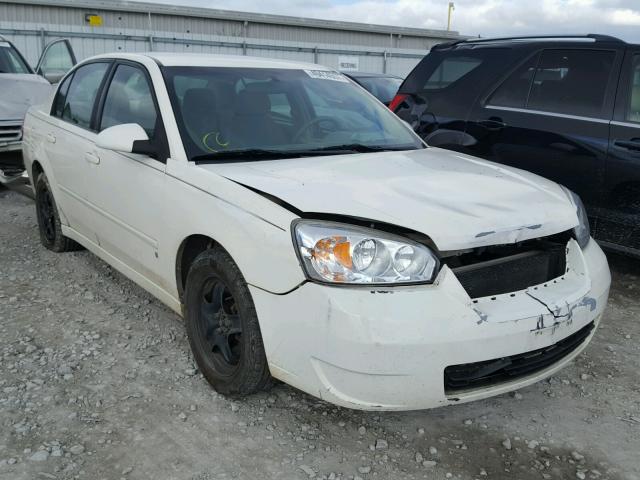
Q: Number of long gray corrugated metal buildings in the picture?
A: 1